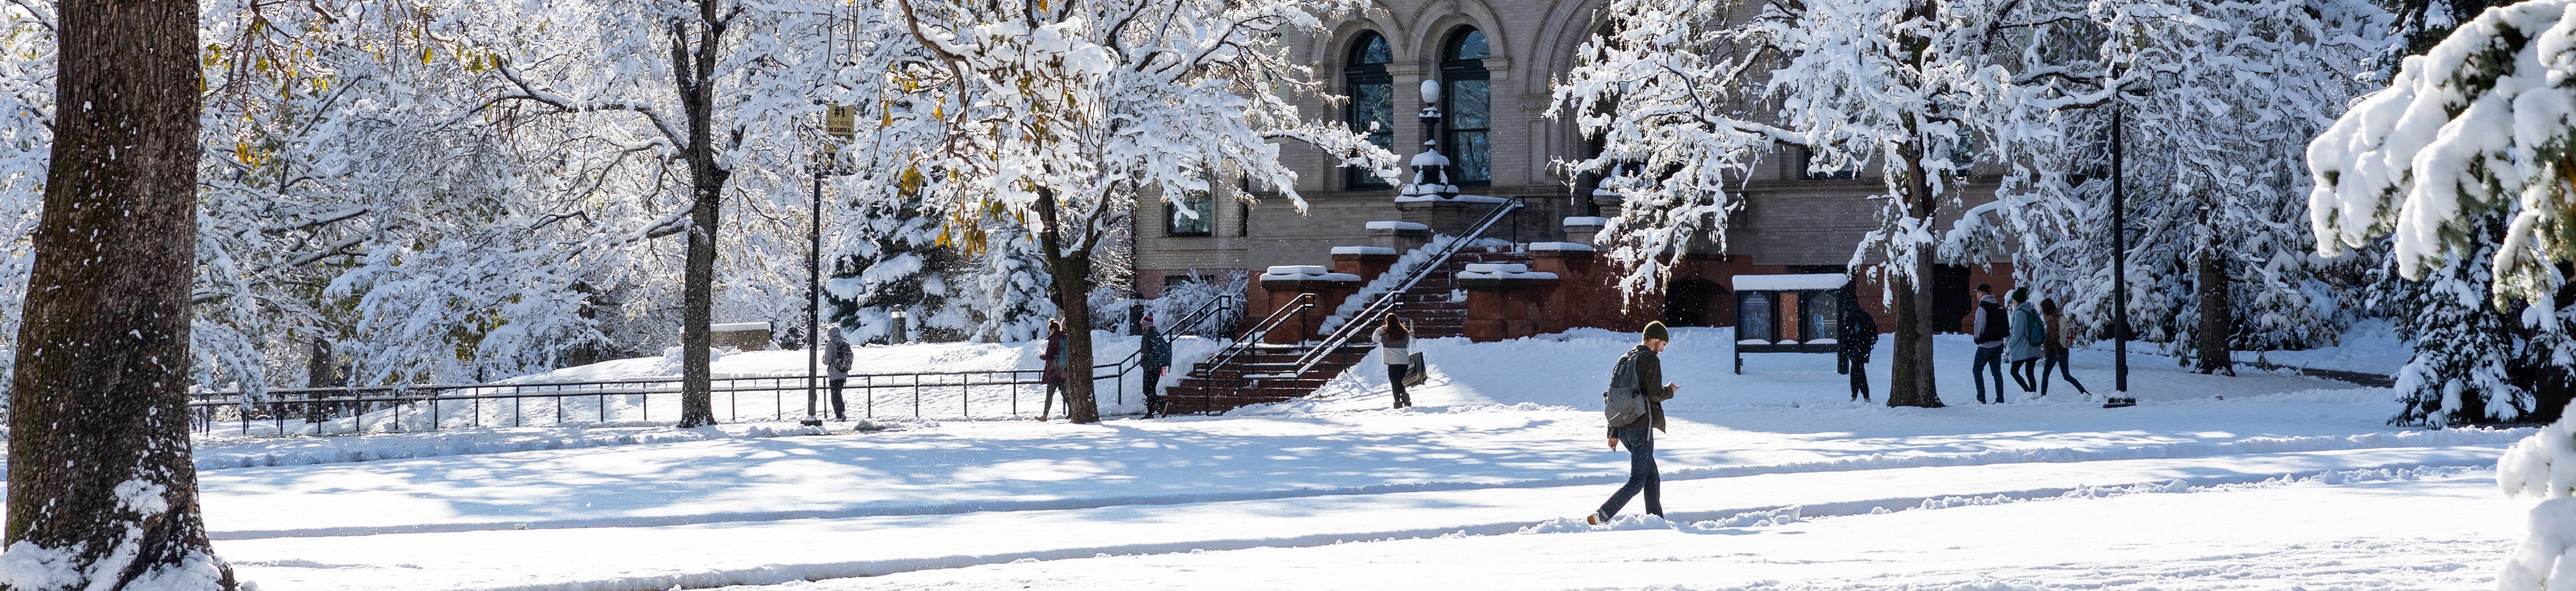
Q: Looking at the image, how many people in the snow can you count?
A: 9